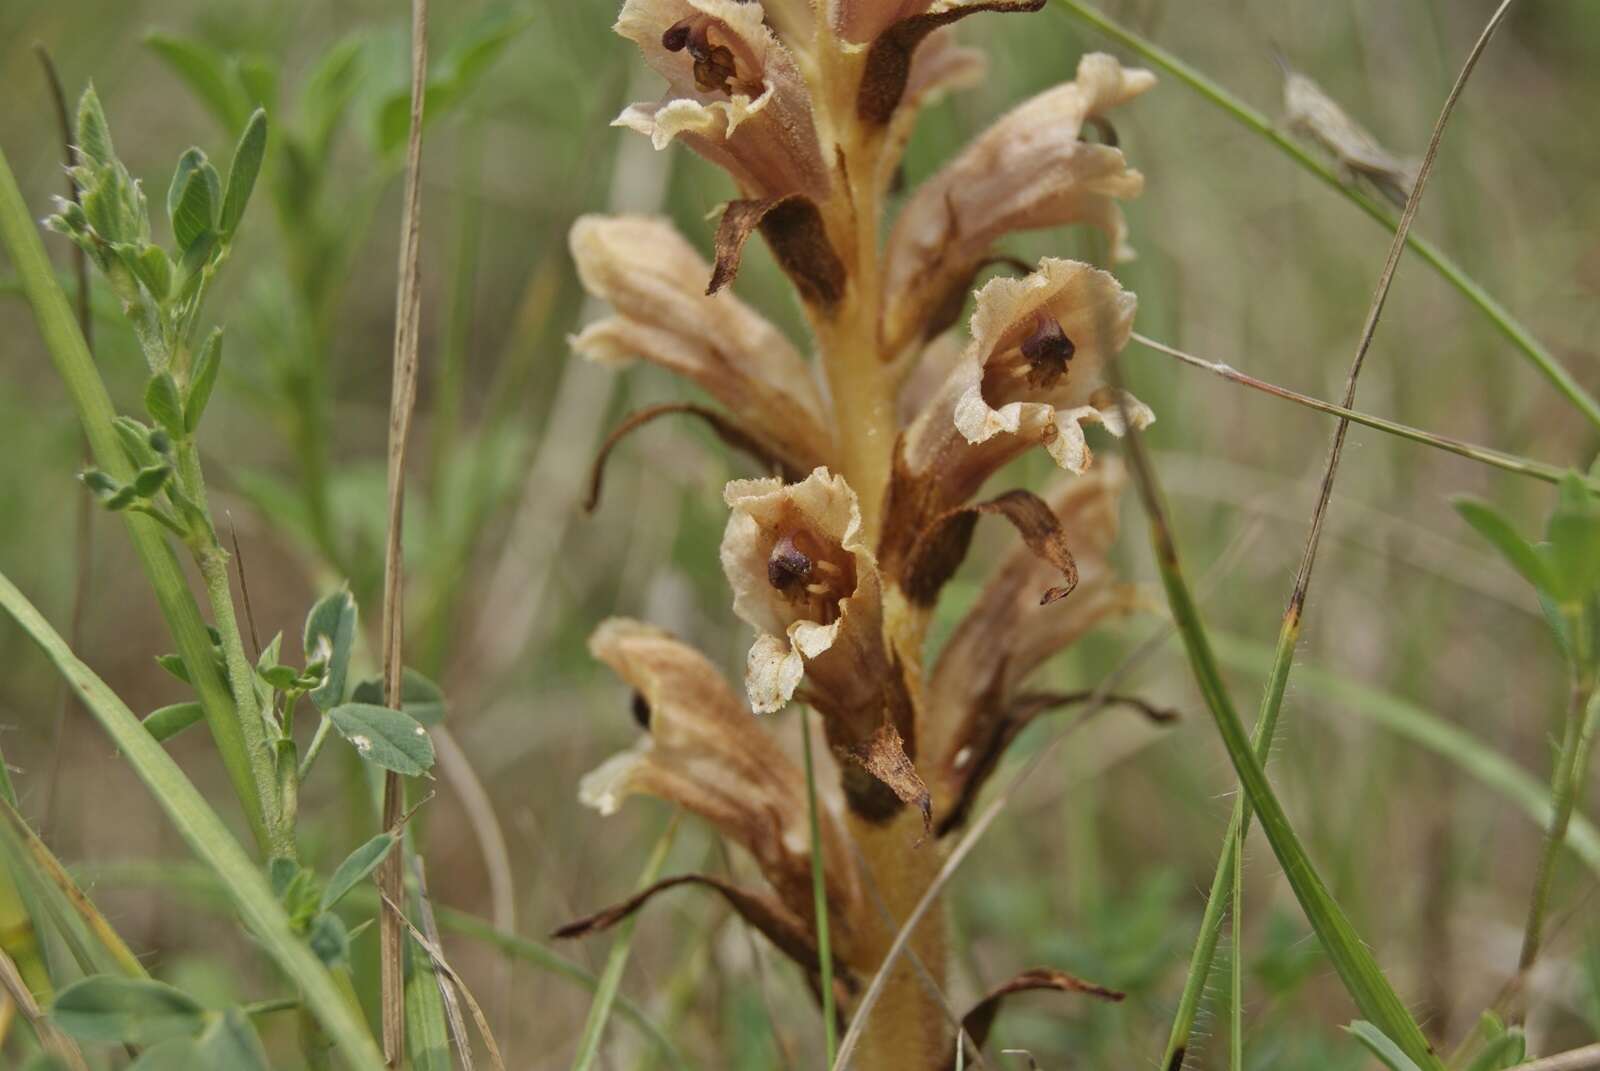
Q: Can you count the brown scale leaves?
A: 9